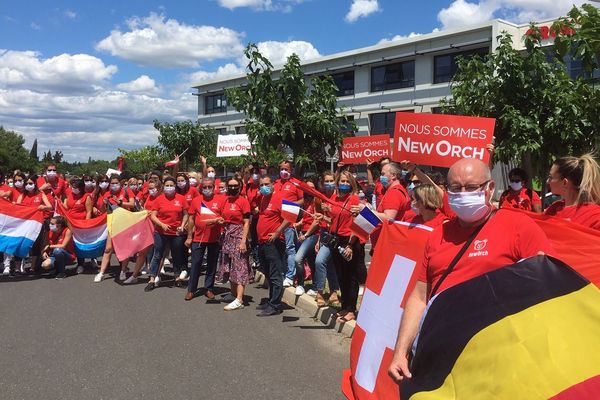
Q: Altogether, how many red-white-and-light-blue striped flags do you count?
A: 2